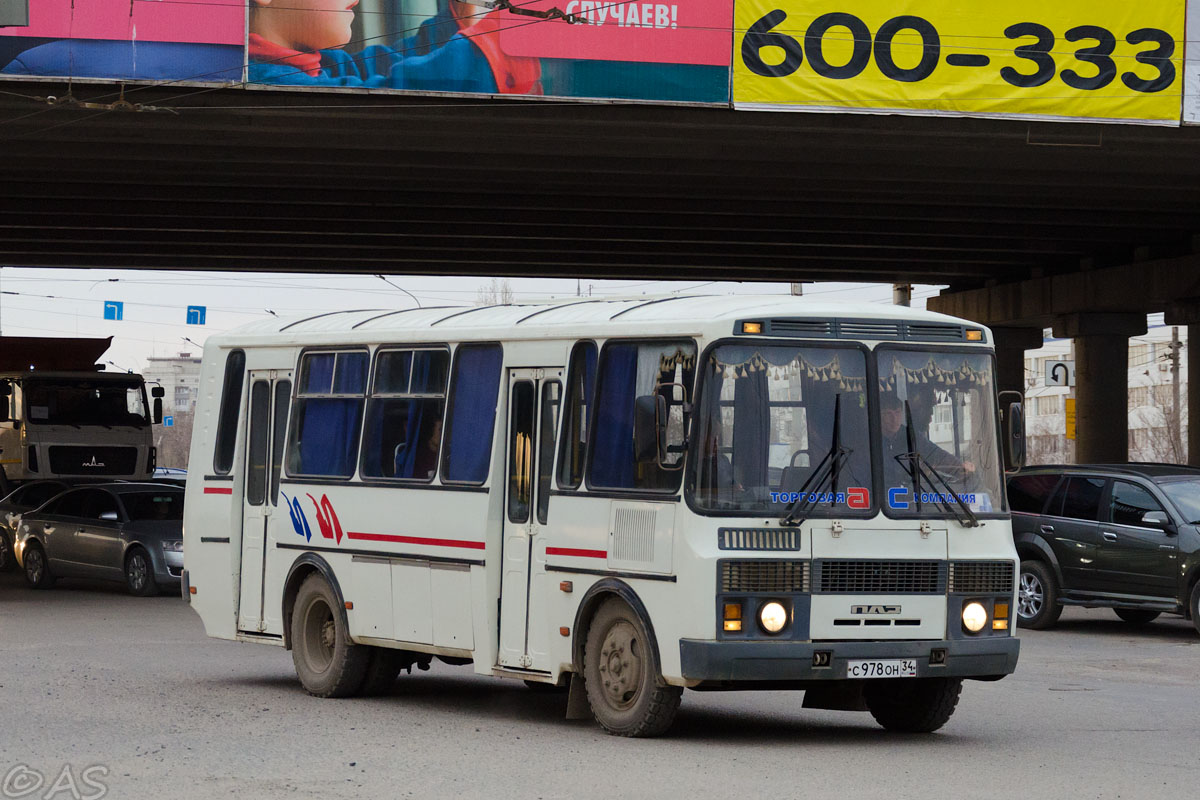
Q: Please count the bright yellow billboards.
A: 1